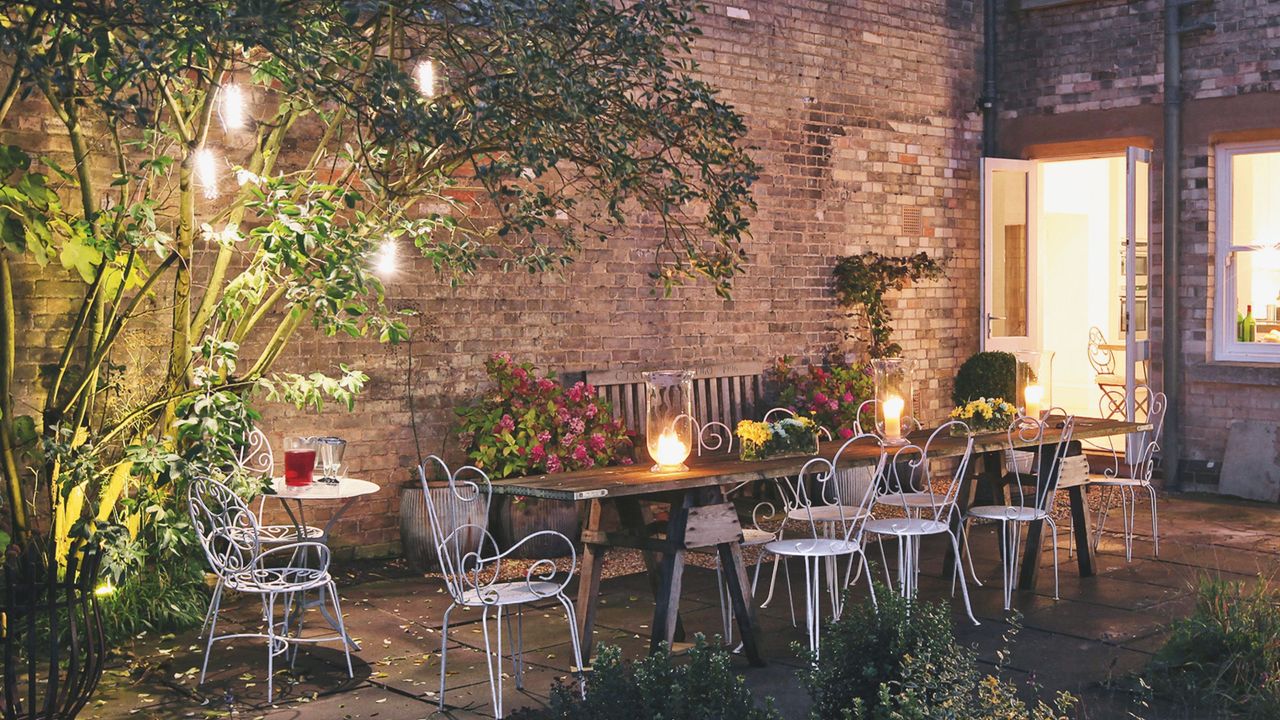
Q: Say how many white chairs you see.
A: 10